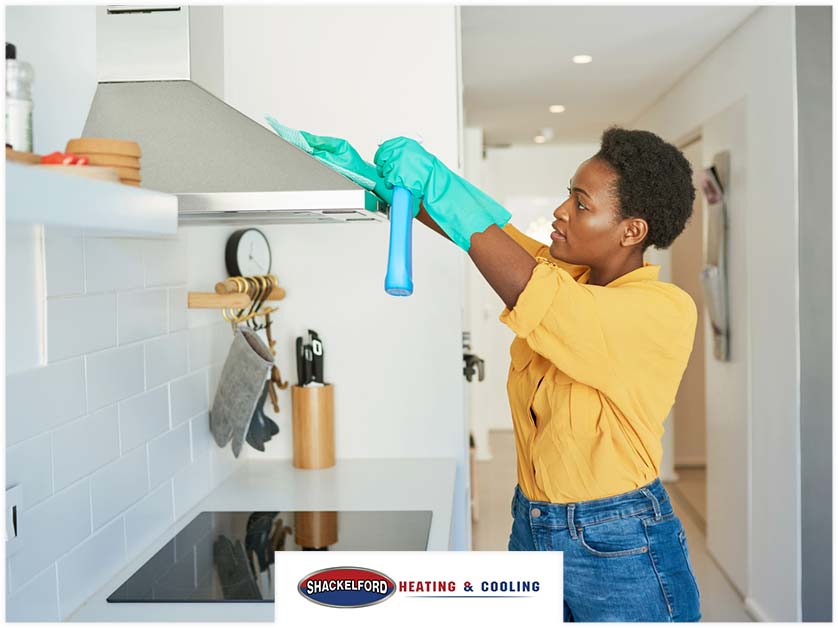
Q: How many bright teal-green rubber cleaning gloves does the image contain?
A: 2